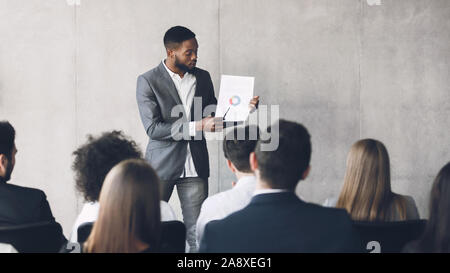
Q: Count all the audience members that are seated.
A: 7